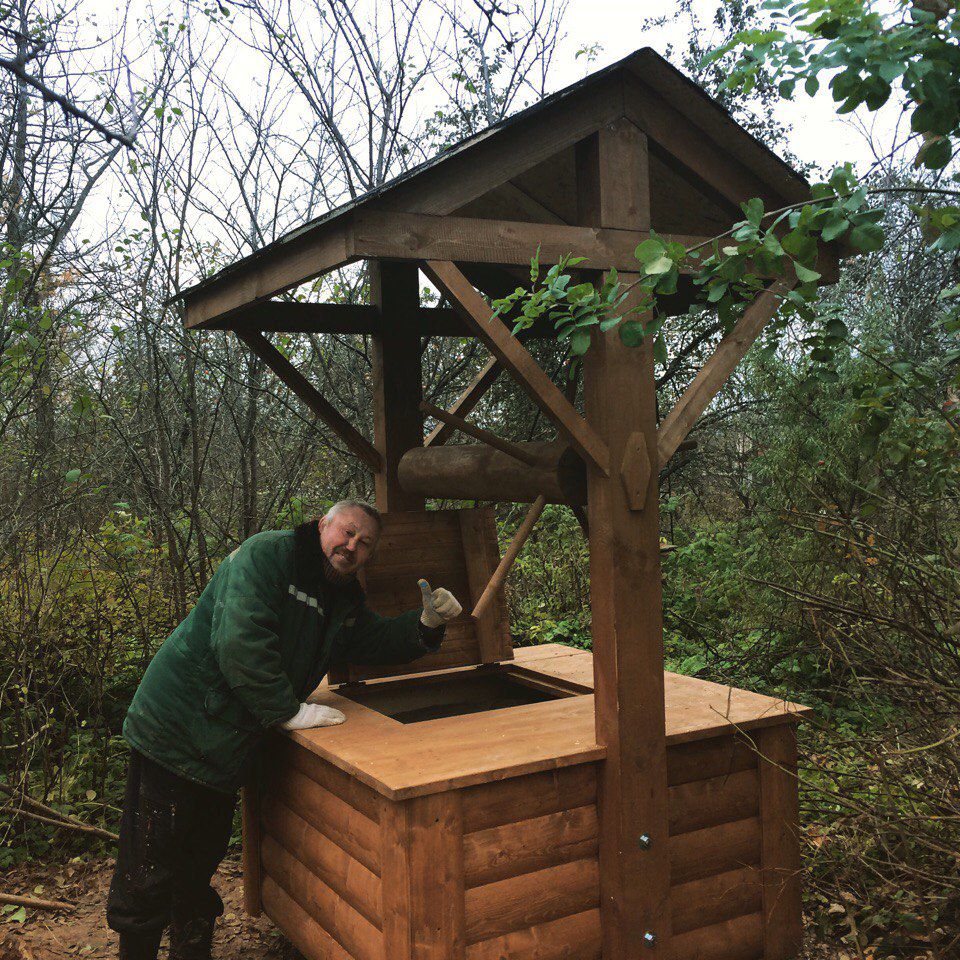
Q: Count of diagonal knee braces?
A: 4